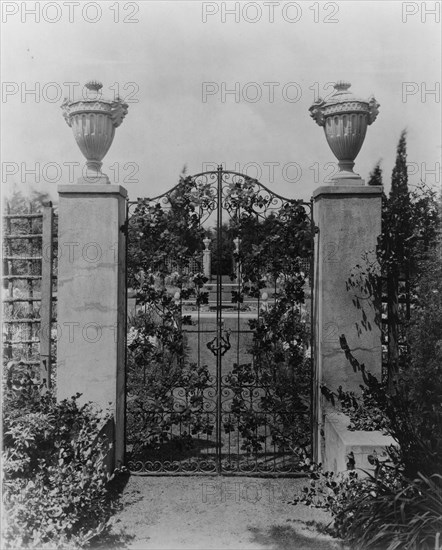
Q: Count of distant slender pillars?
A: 2